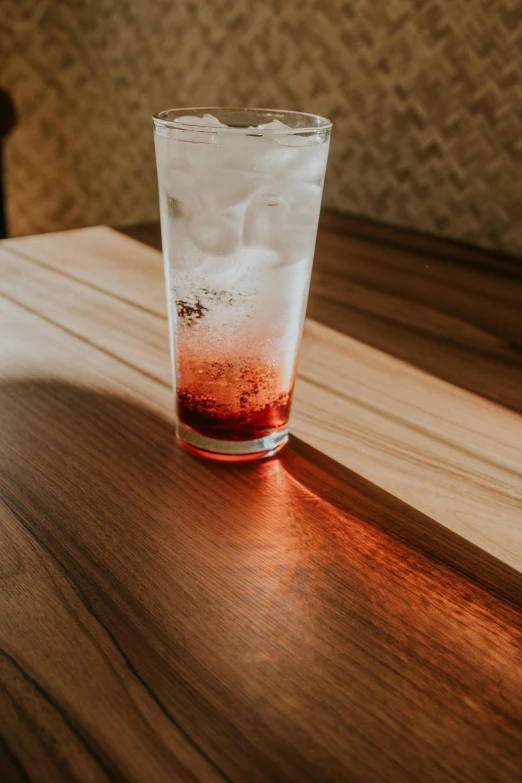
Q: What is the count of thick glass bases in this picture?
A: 1